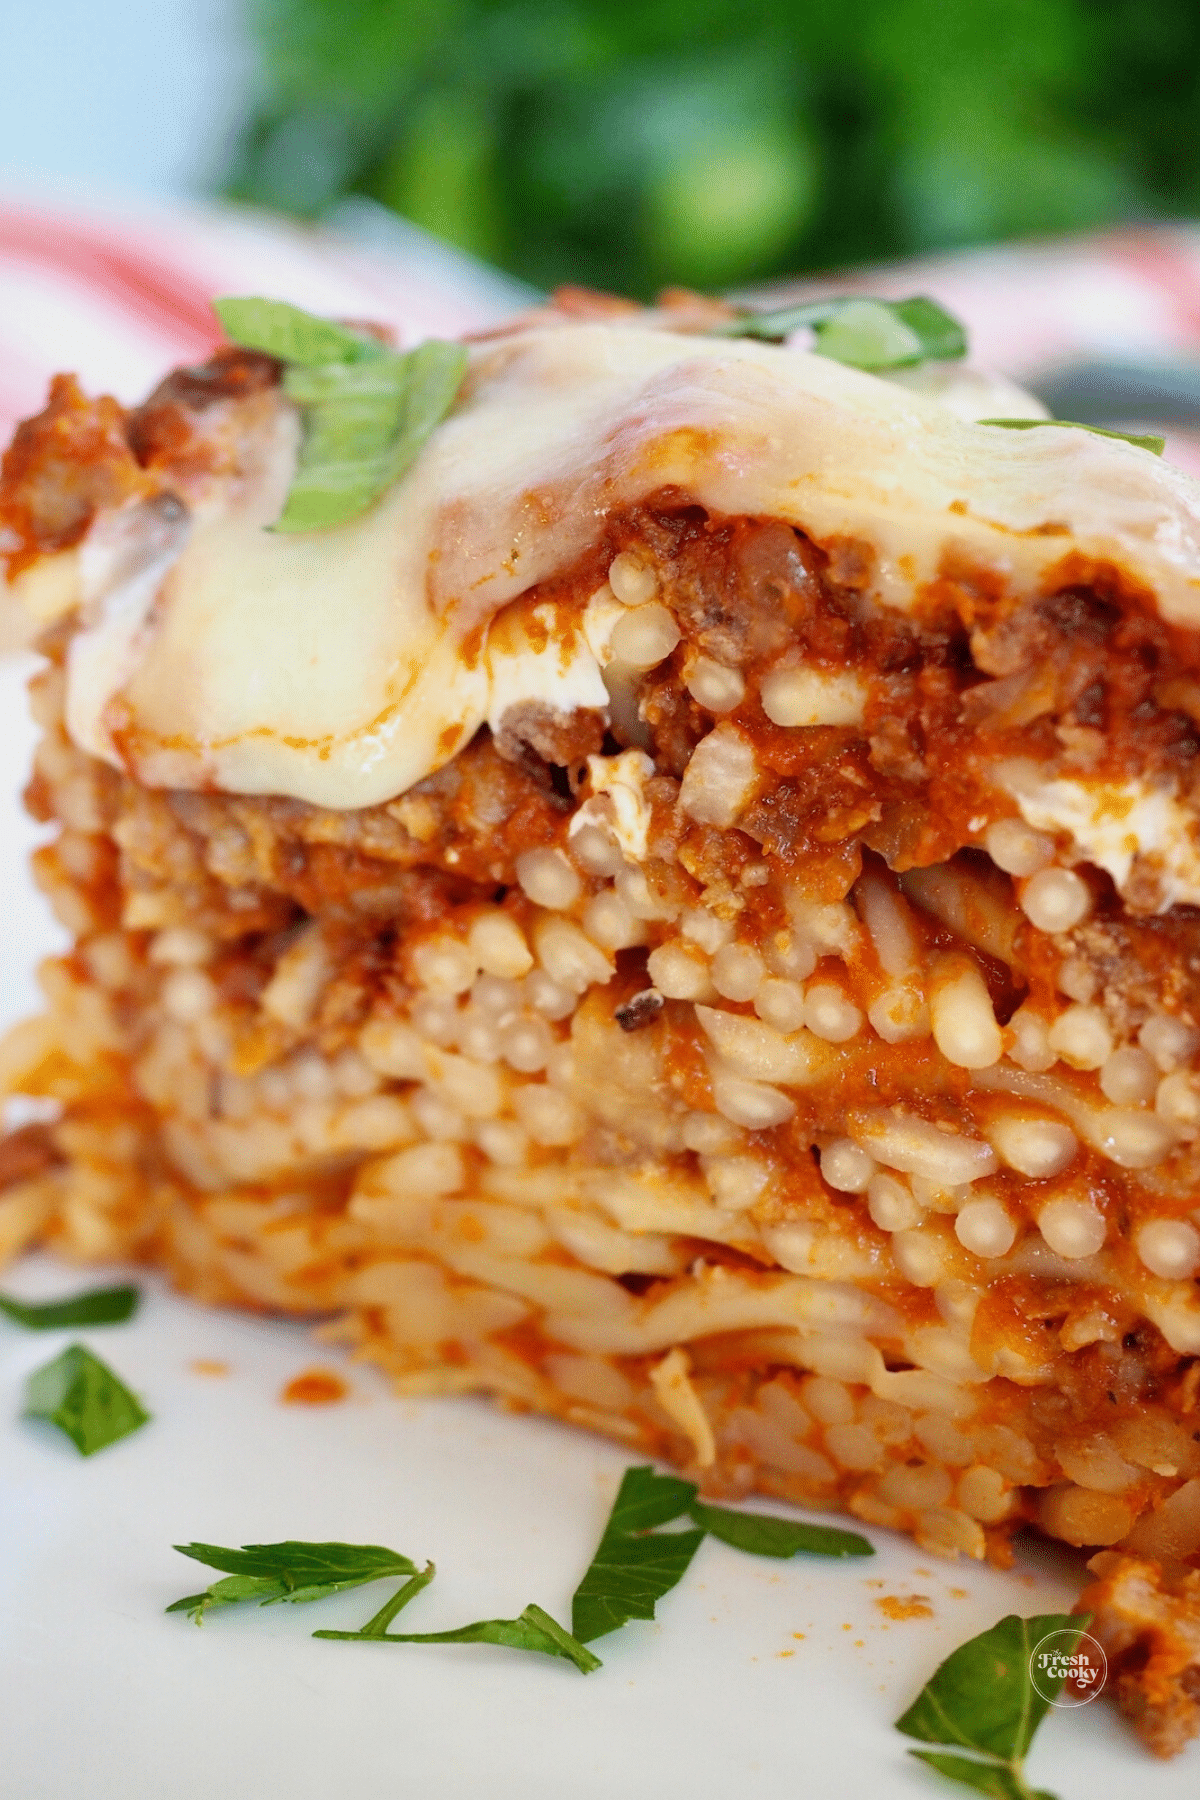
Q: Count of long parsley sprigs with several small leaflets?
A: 1